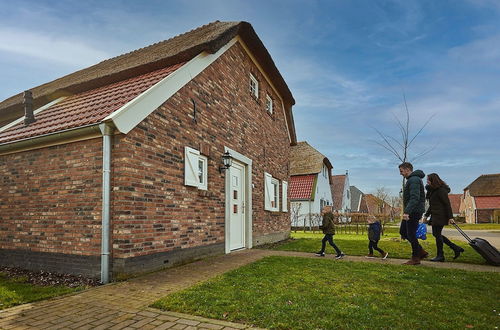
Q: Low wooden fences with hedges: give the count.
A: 1